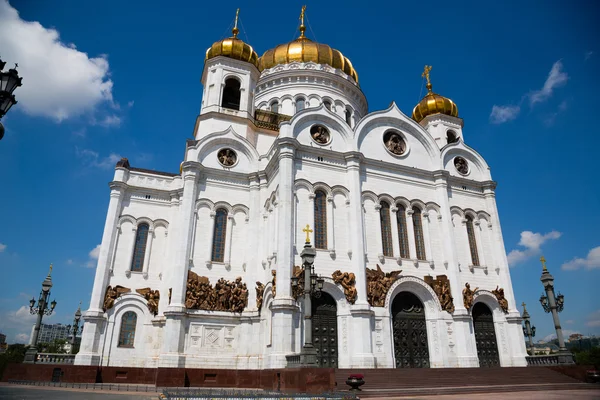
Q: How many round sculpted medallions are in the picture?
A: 4